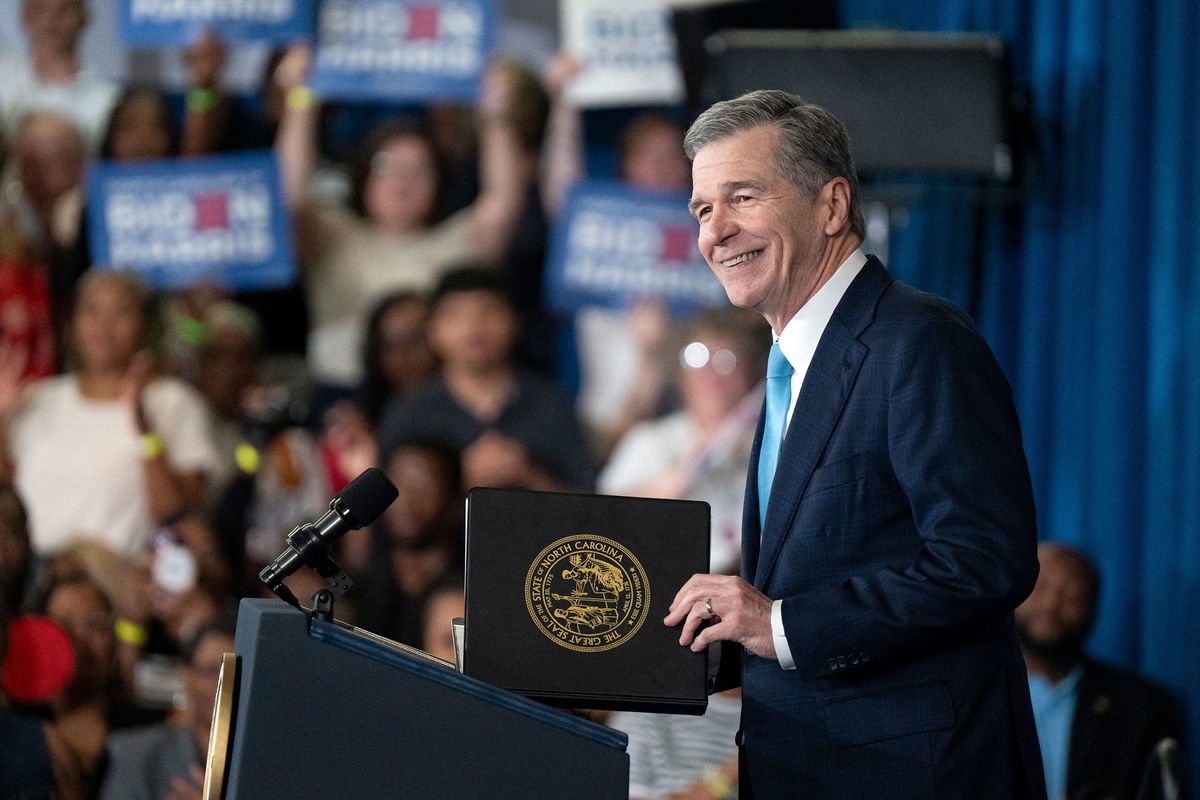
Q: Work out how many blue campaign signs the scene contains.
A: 4